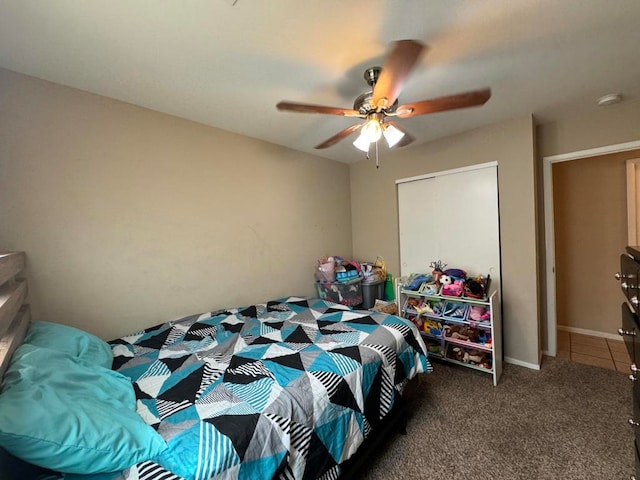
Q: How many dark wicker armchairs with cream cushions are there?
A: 0